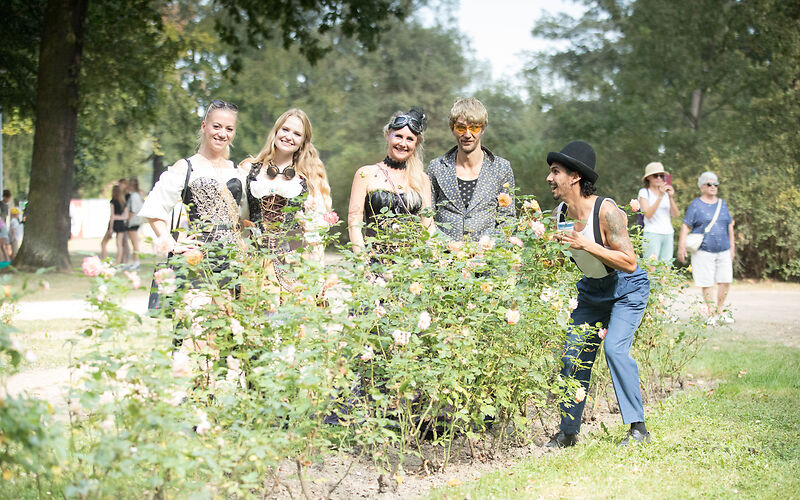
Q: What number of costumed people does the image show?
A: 5